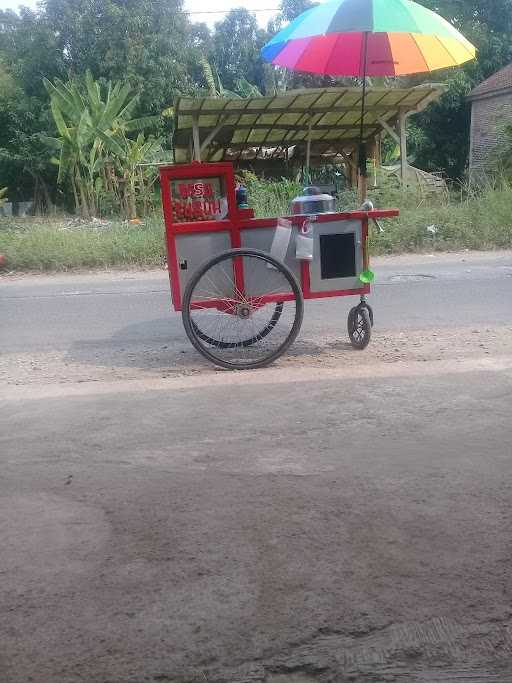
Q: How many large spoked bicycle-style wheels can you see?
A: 2